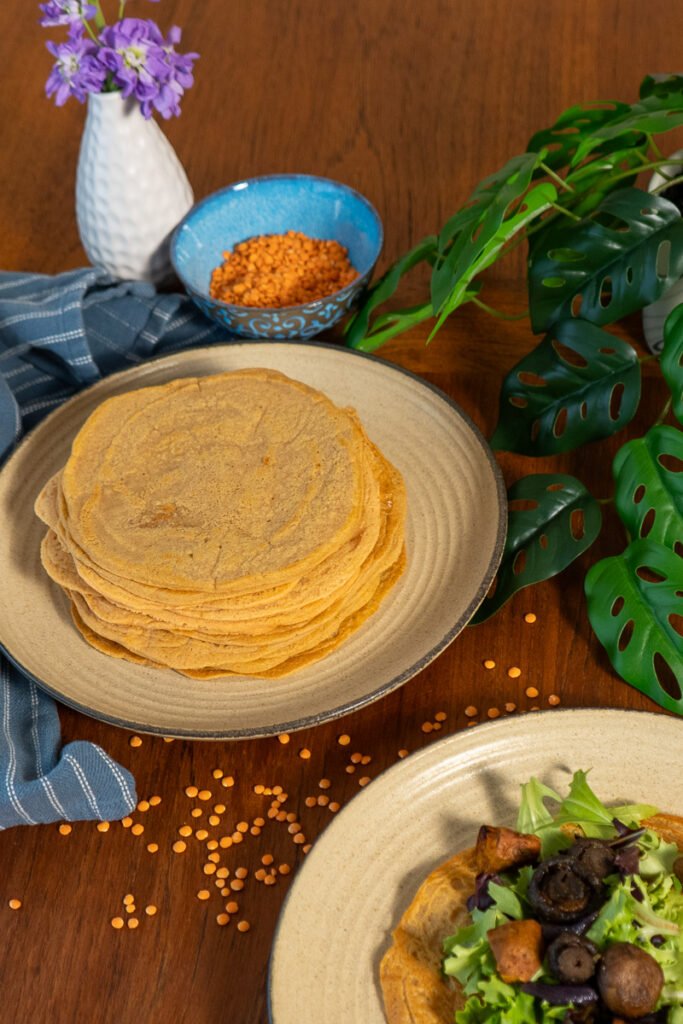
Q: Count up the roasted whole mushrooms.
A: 4